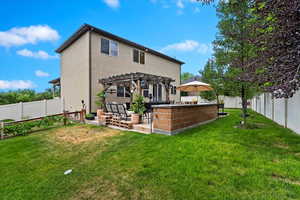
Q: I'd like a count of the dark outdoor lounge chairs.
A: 3